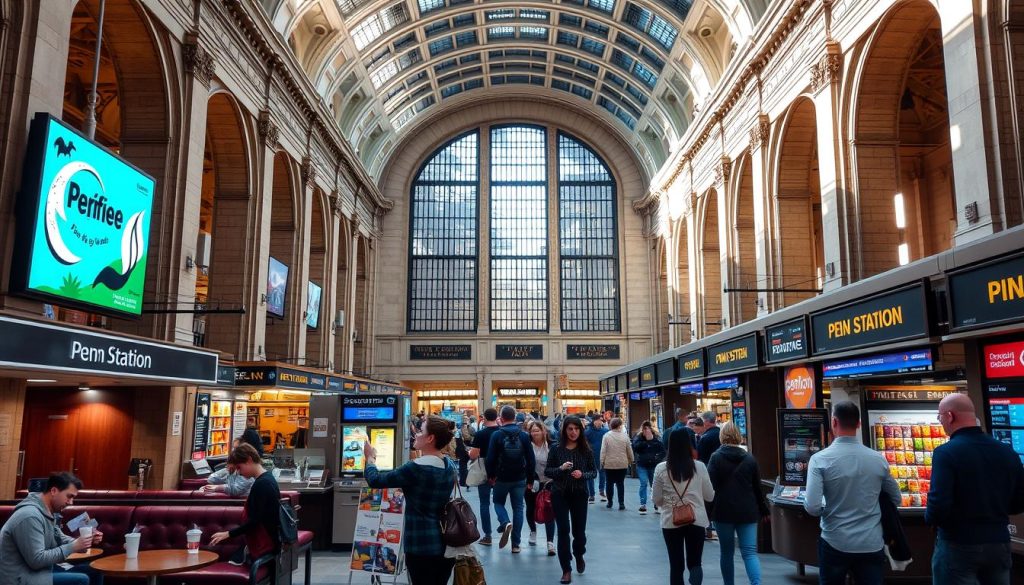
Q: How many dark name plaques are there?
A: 3